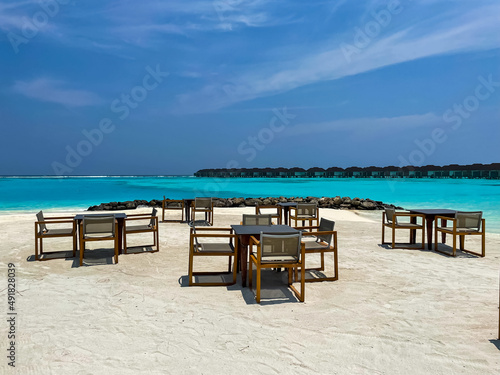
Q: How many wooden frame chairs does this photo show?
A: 13